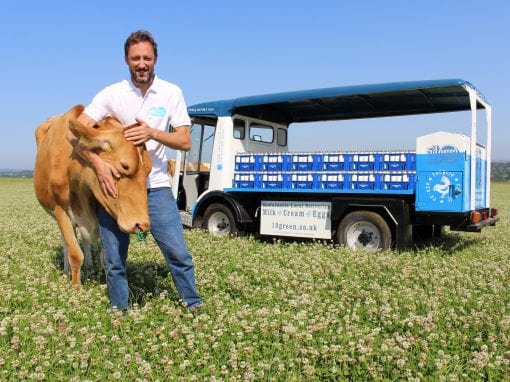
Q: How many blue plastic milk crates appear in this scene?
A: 12